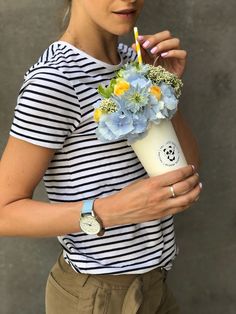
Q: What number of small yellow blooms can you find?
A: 3